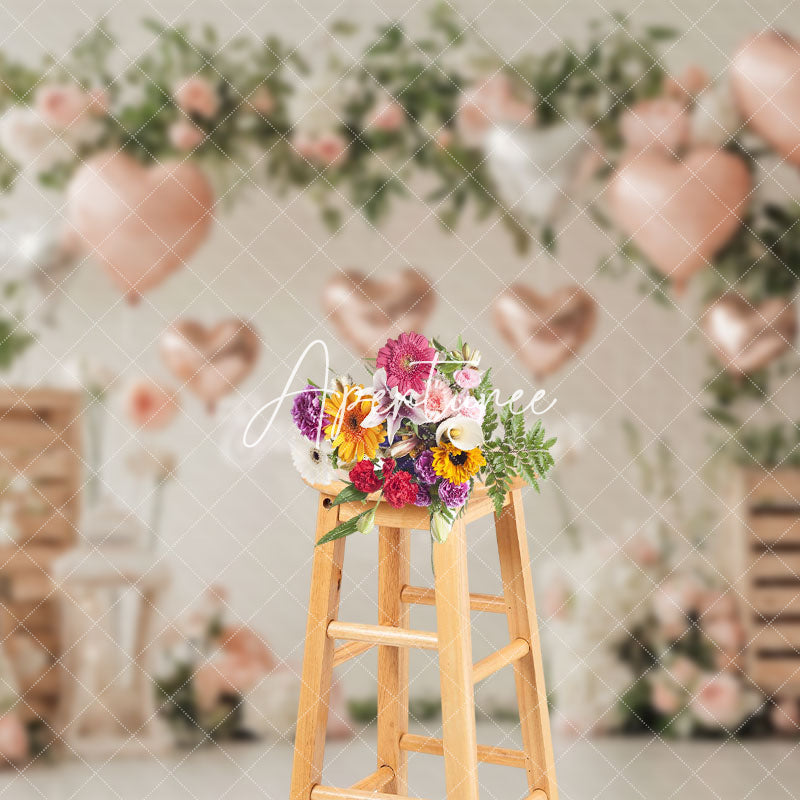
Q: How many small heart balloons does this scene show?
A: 4